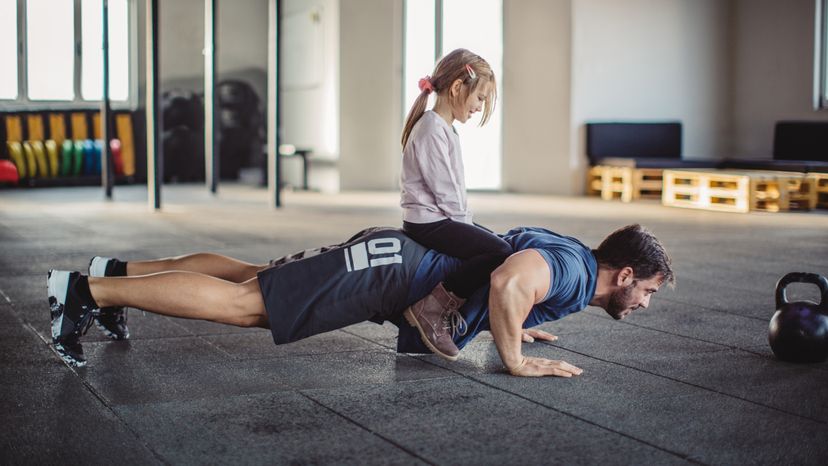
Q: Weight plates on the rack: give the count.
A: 9